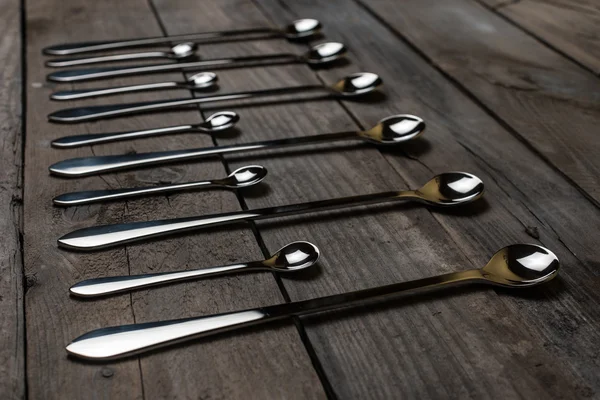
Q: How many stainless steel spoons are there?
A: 11